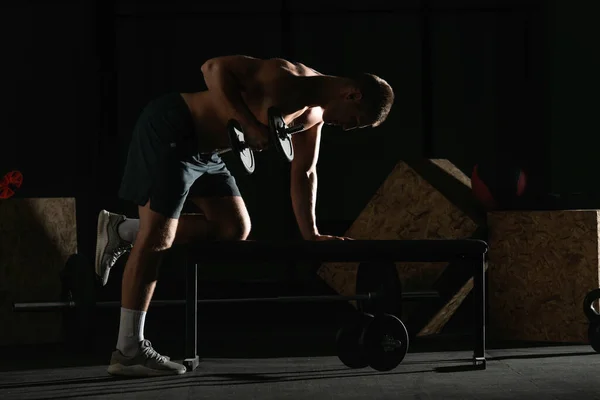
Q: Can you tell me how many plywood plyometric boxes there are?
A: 3